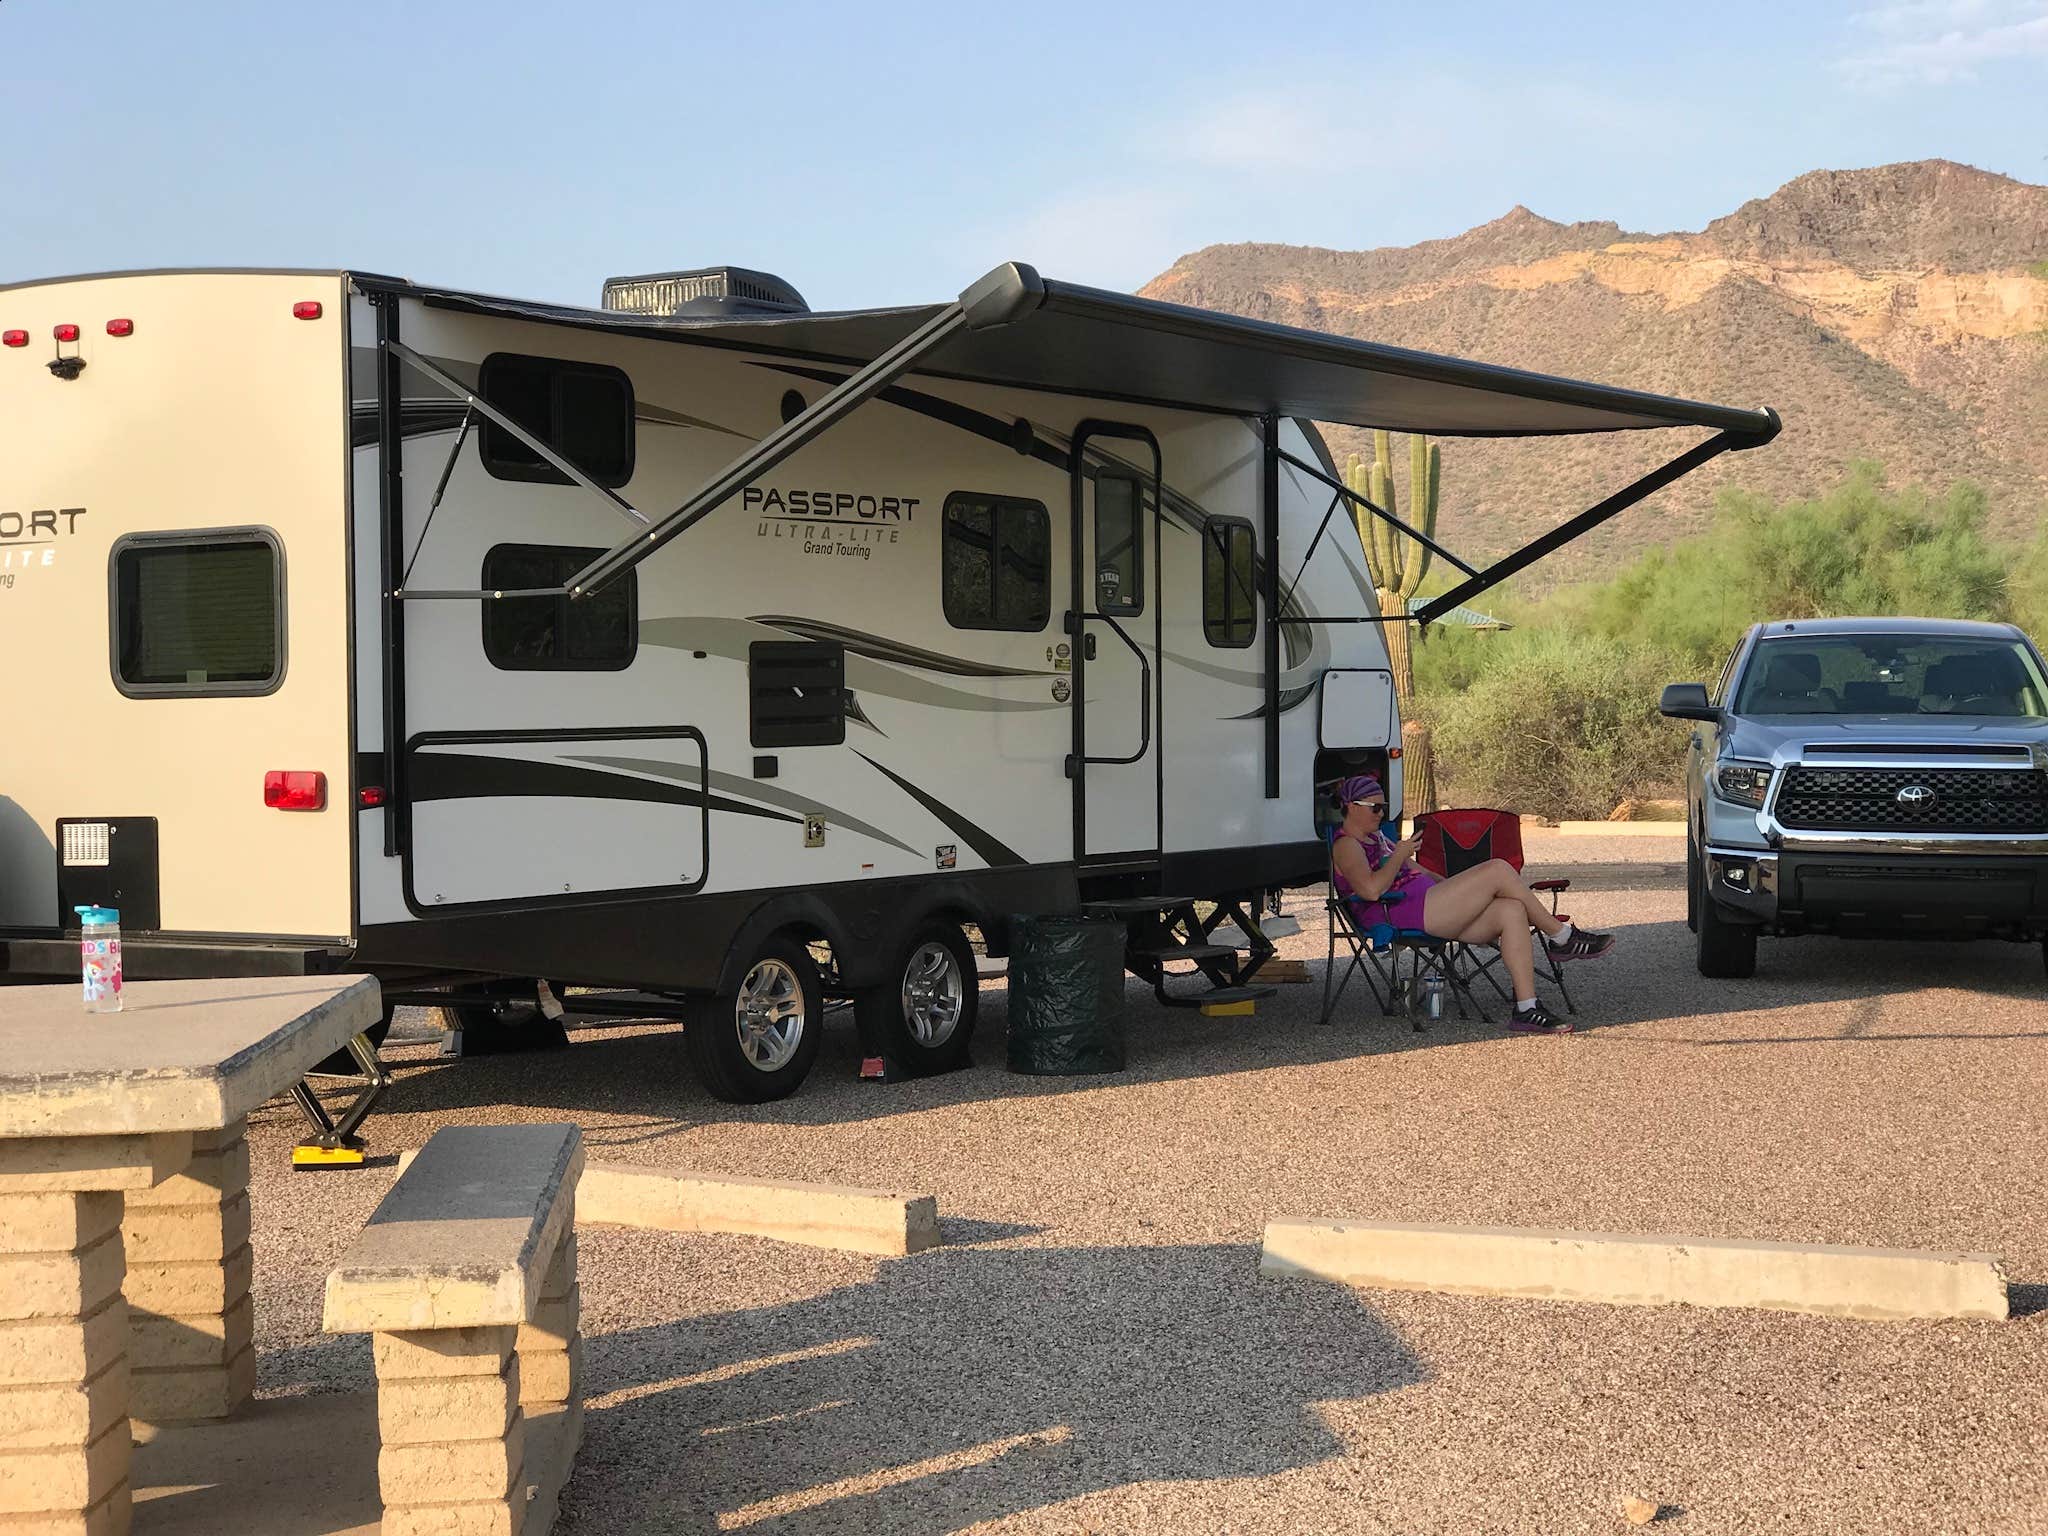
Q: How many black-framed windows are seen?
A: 6